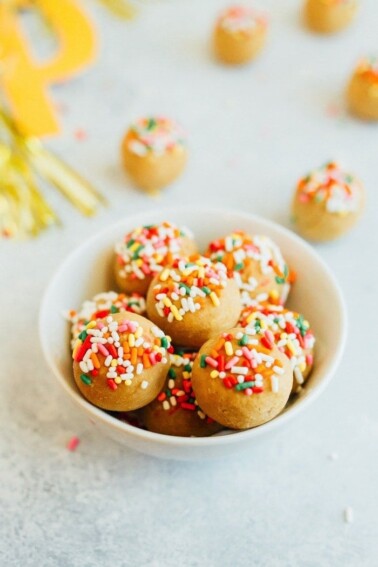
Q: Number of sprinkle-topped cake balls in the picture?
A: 13